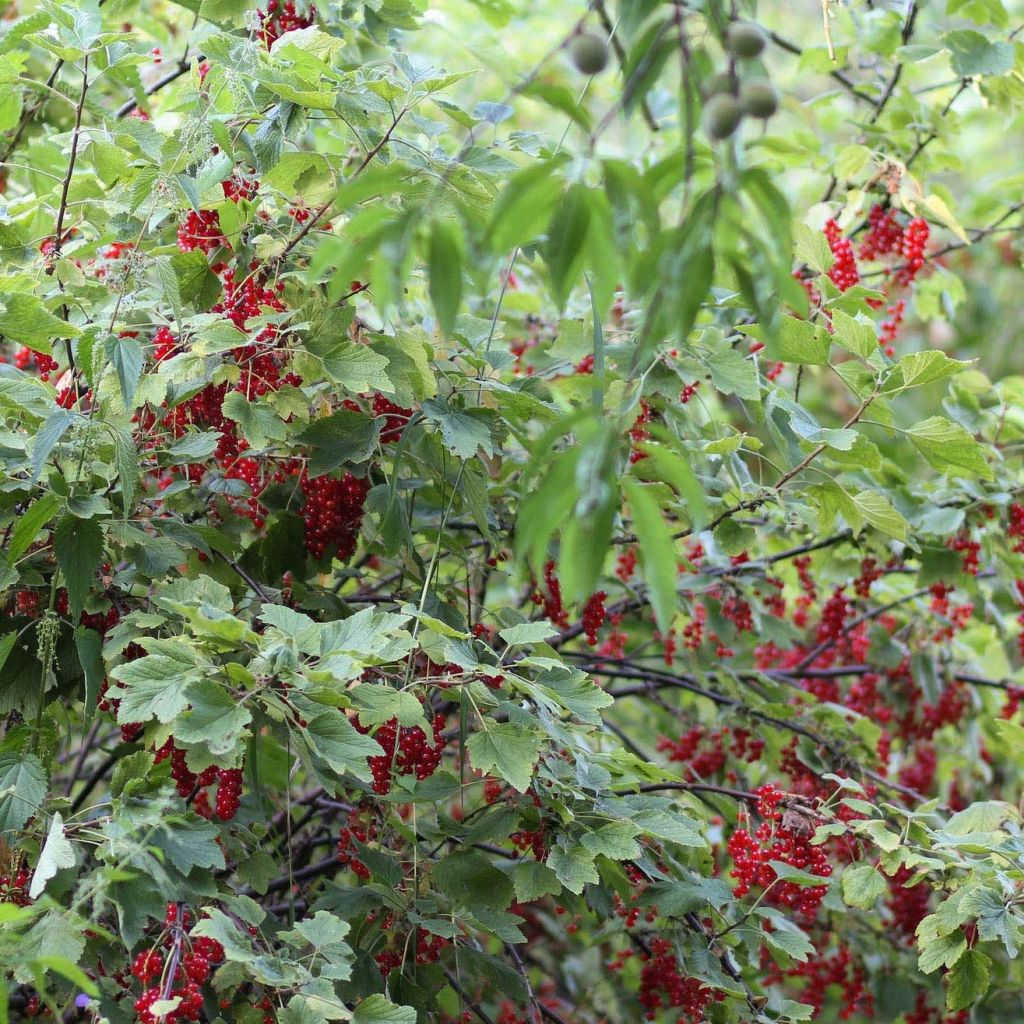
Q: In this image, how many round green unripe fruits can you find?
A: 5